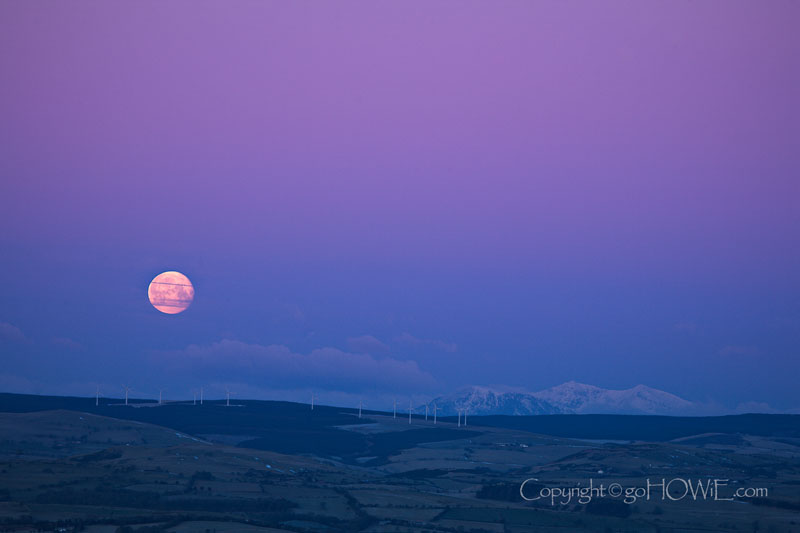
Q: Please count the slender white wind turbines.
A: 14